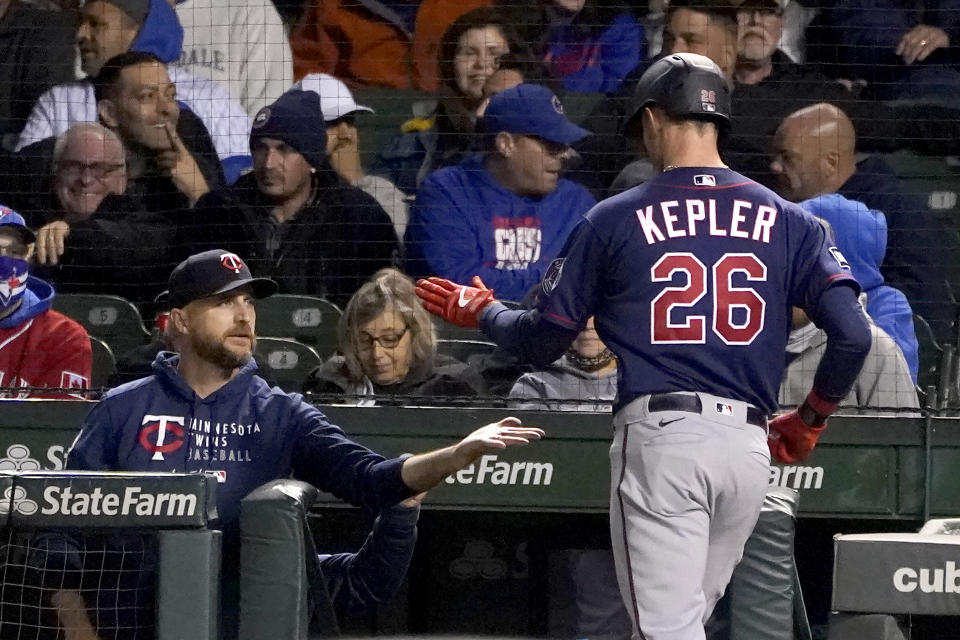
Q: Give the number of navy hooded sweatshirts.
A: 1